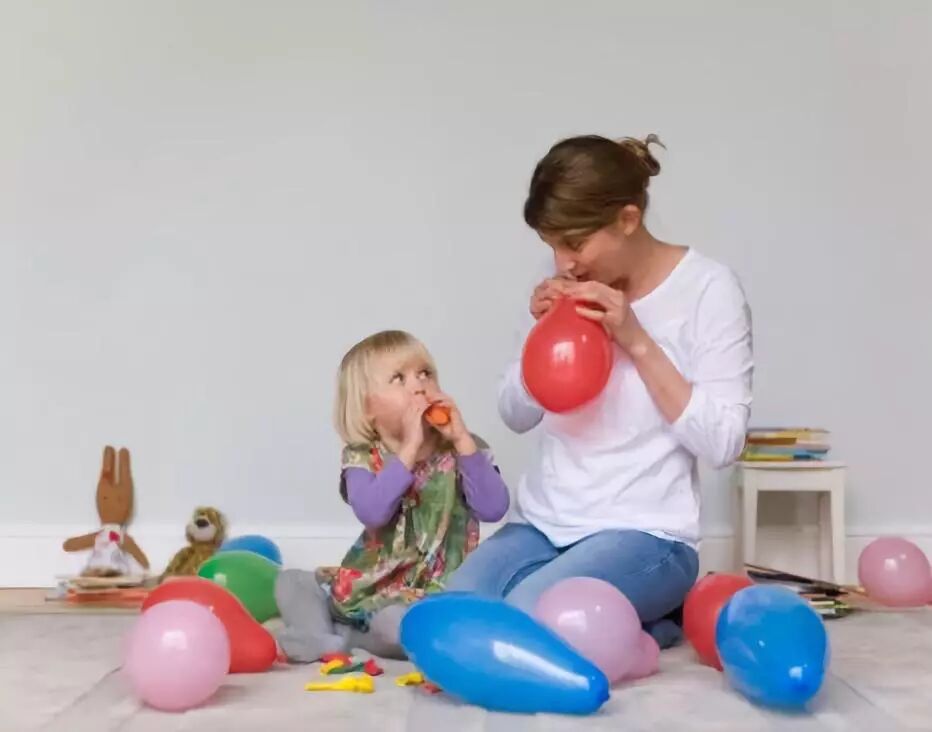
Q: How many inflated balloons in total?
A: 10